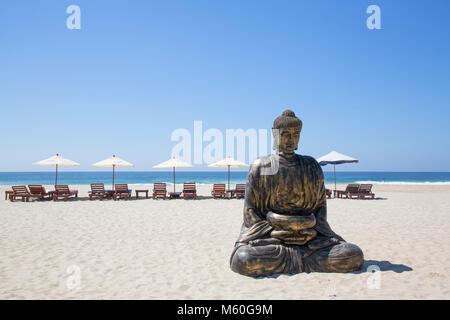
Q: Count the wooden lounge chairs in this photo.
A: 11